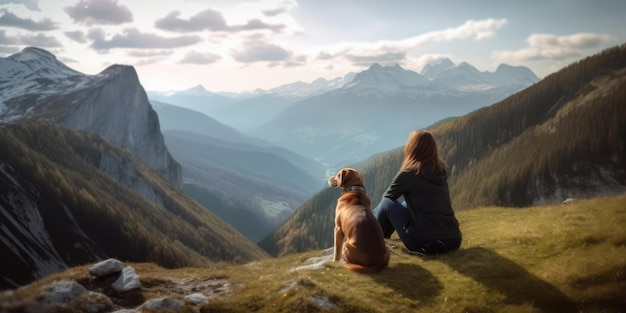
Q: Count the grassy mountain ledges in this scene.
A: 1